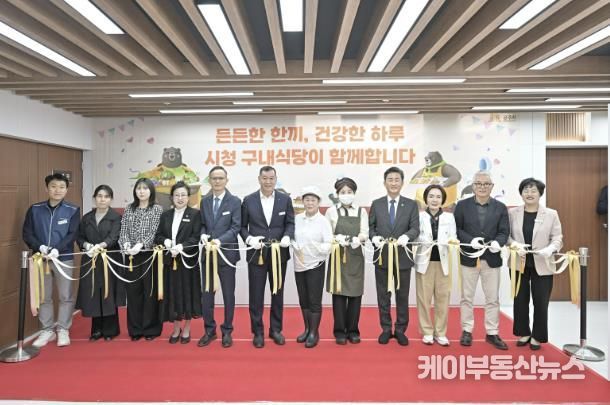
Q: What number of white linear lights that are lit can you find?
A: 15